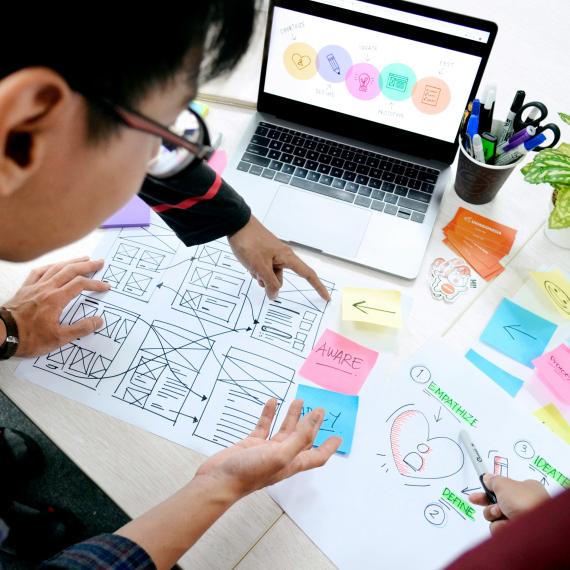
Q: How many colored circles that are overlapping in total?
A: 5